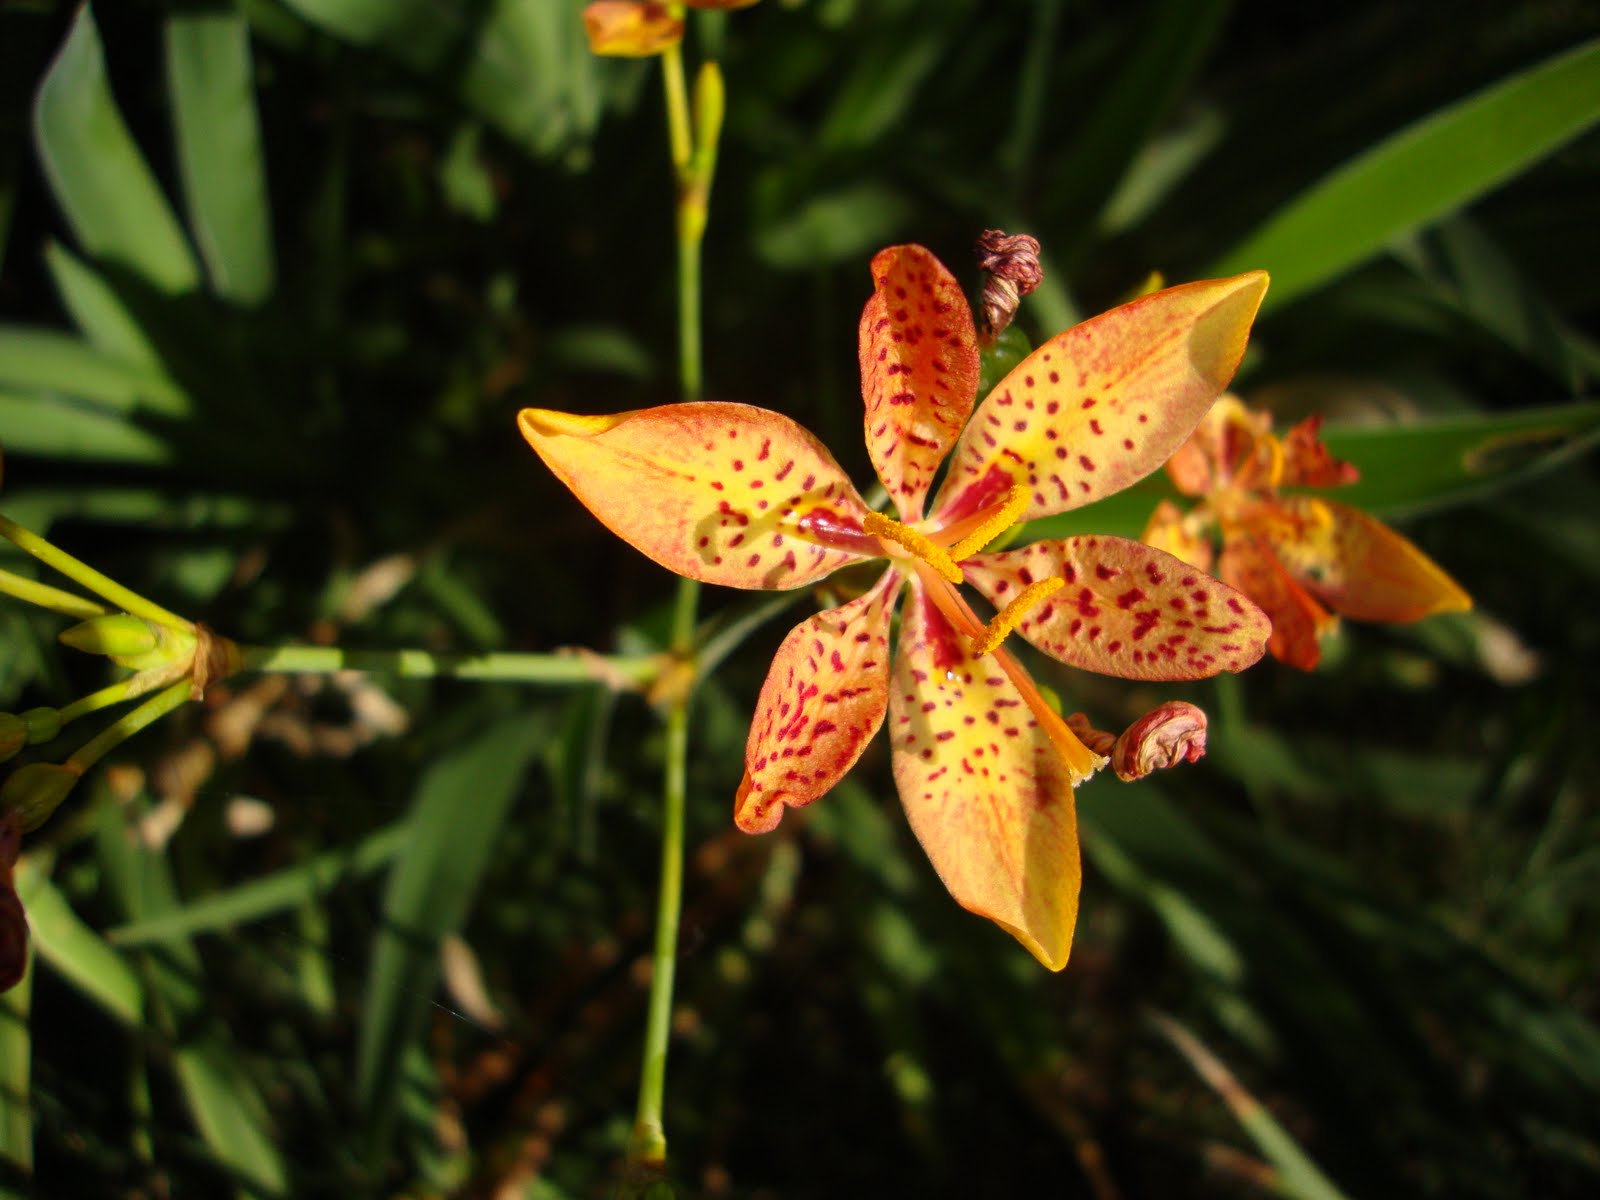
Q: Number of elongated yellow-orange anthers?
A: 3